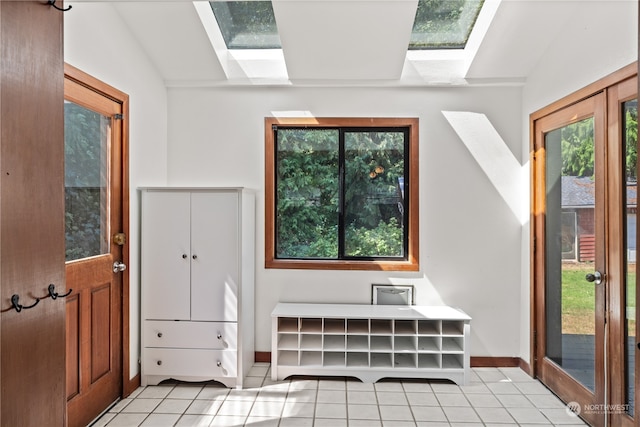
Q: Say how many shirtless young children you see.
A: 0